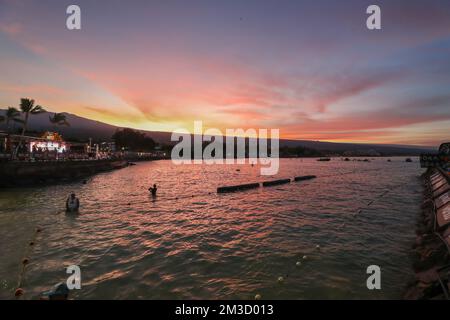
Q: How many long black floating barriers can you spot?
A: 3